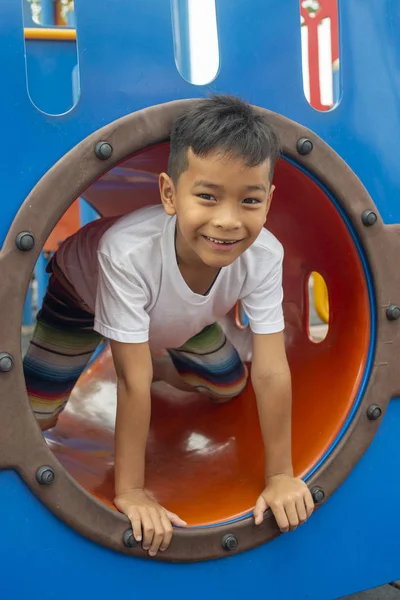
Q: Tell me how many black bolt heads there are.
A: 11